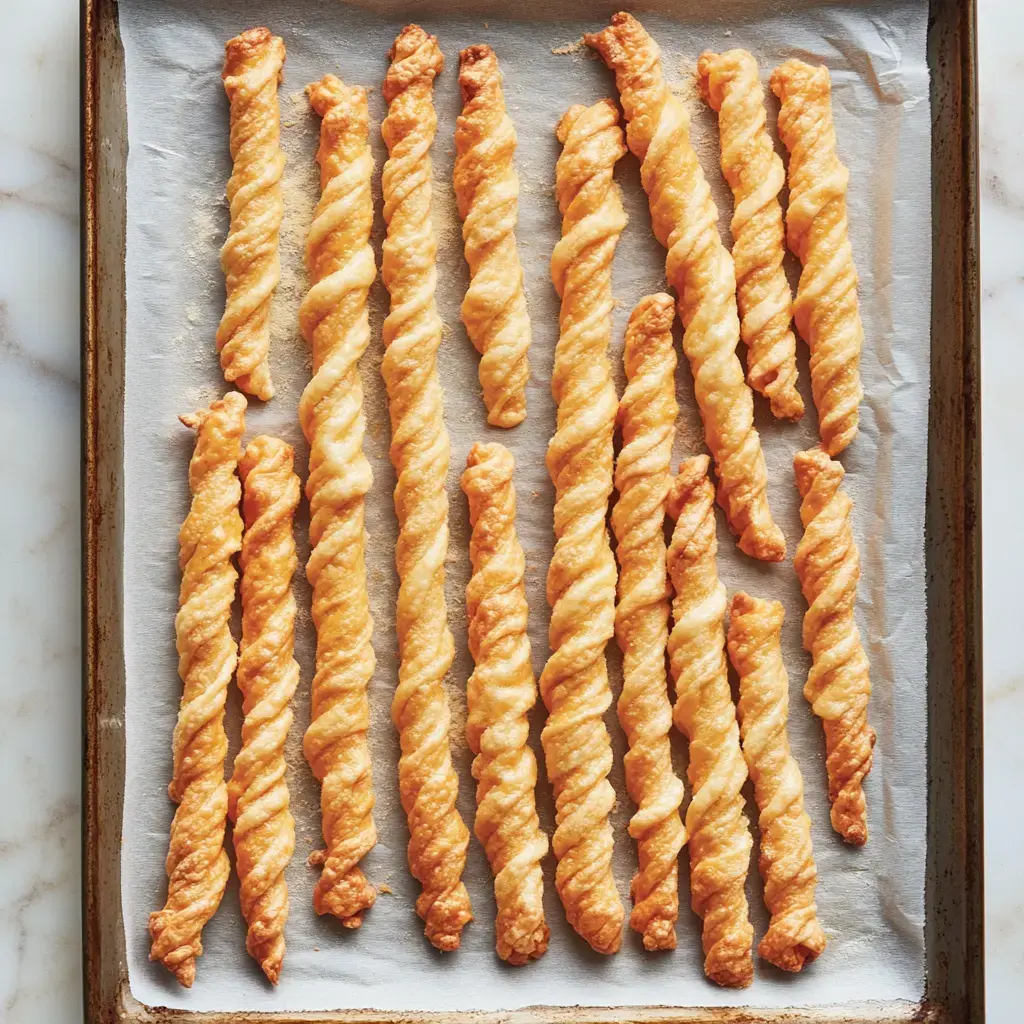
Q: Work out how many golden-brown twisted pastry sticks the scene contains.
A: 15